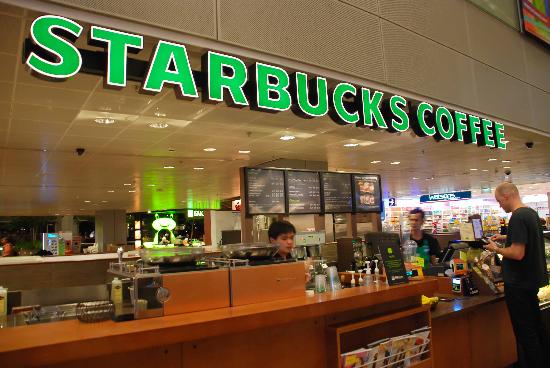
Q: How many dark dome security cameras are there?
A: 3